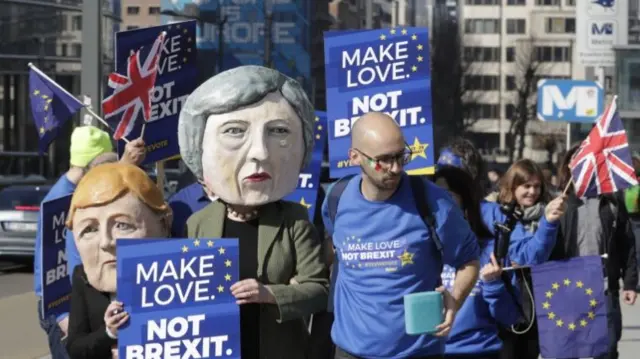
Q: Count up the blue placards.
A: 5